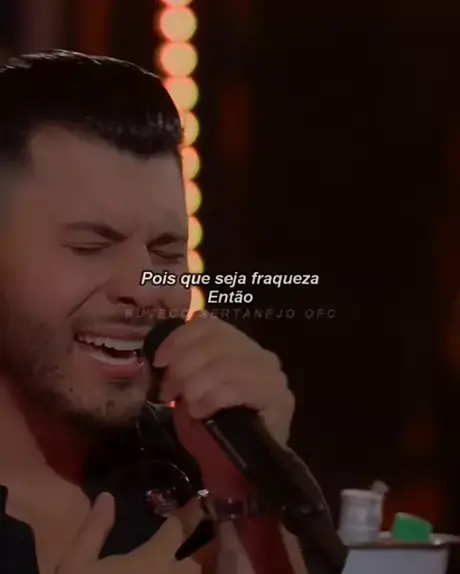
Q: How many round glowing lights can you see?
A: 10